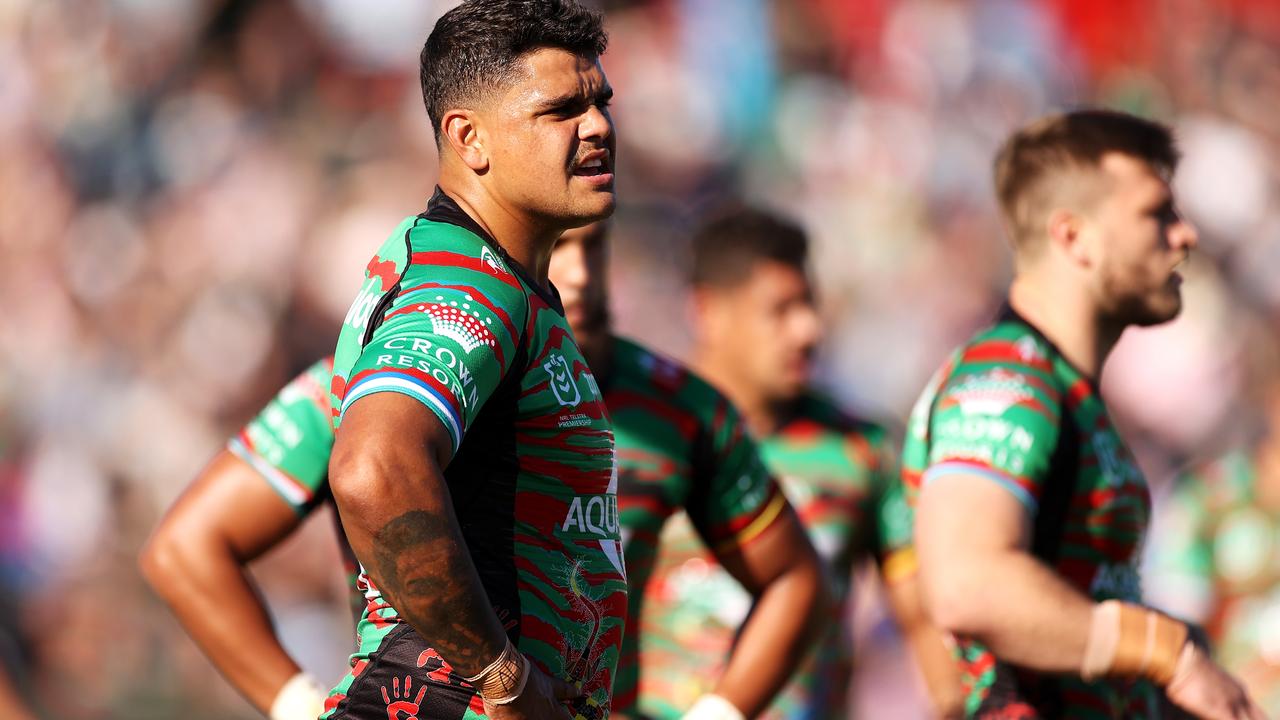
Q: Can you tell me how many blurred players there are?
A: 3